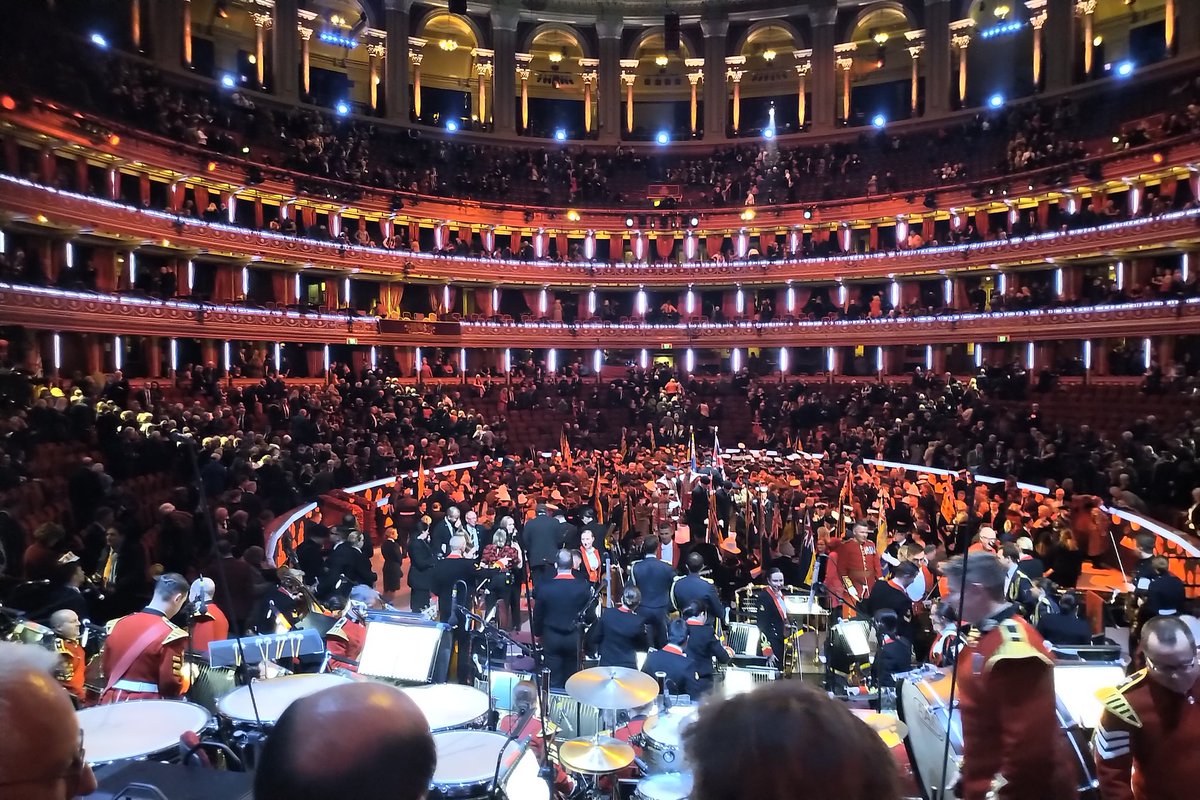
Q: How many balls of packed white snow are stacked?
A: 0